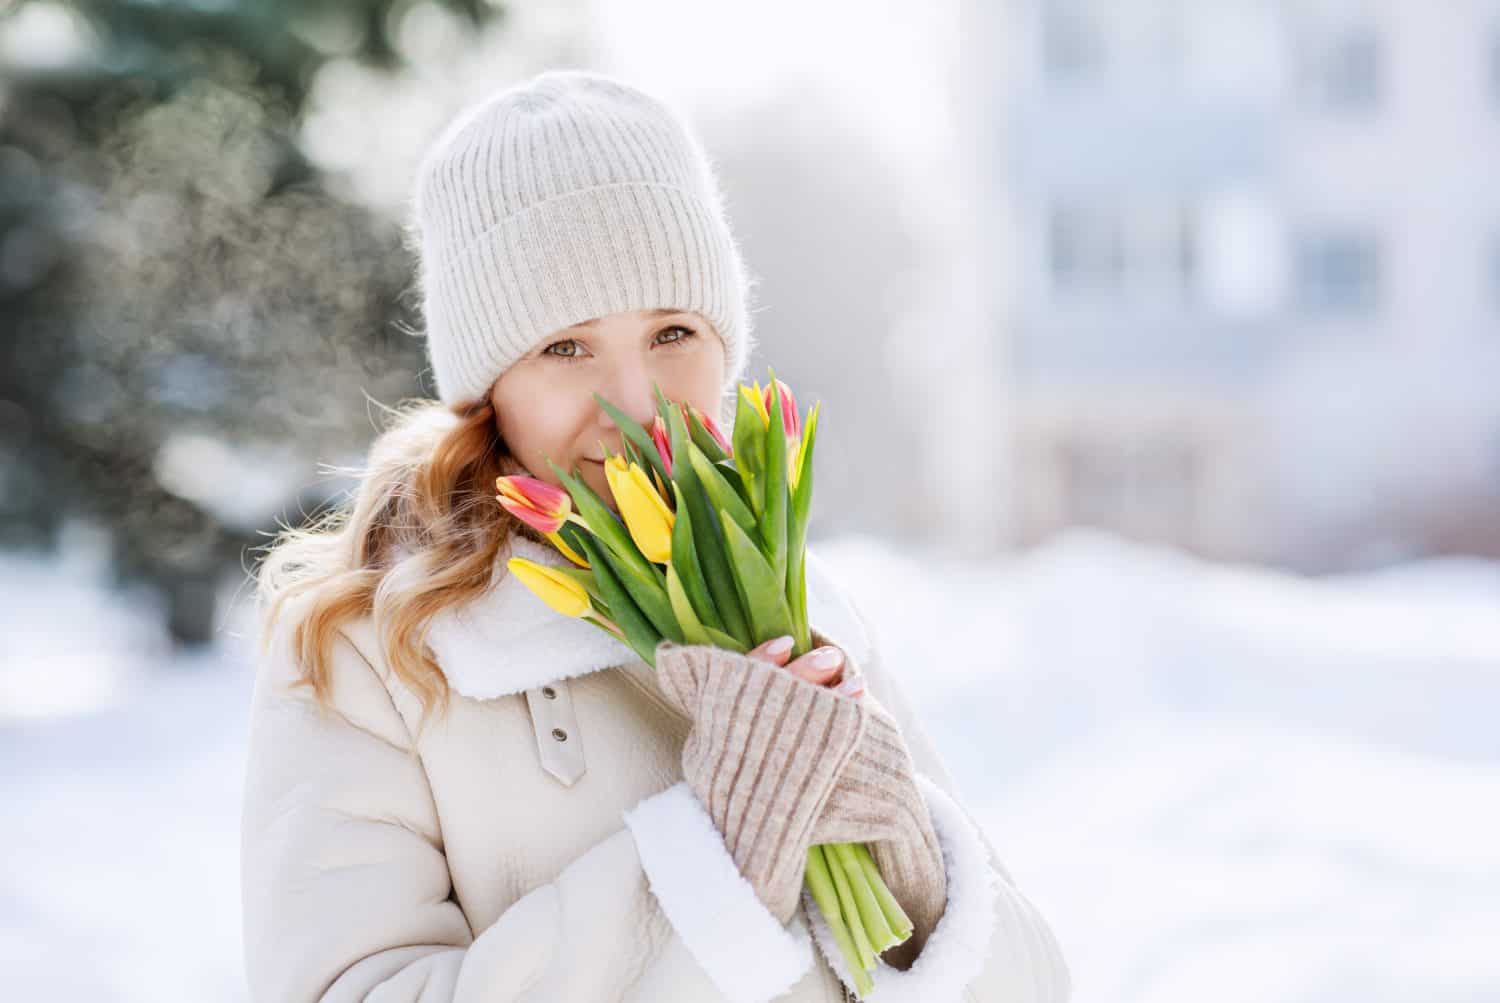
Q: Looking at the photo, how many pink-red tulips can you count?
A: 4